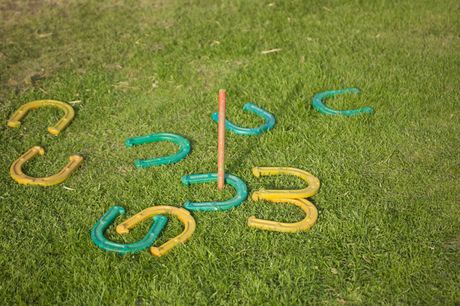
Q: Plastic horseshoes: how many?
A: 10